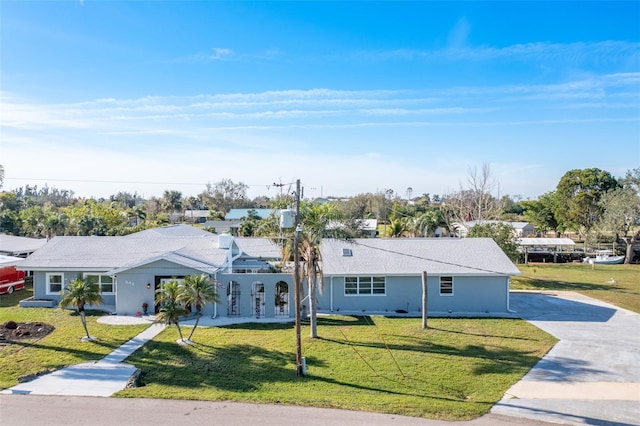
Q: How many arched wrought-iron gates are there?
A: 3